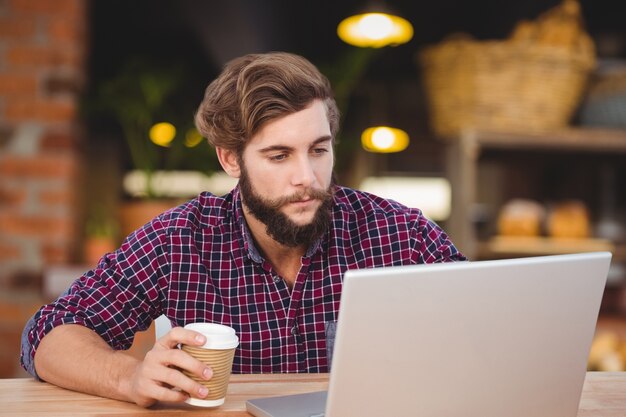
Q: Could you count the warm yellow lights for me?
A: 4